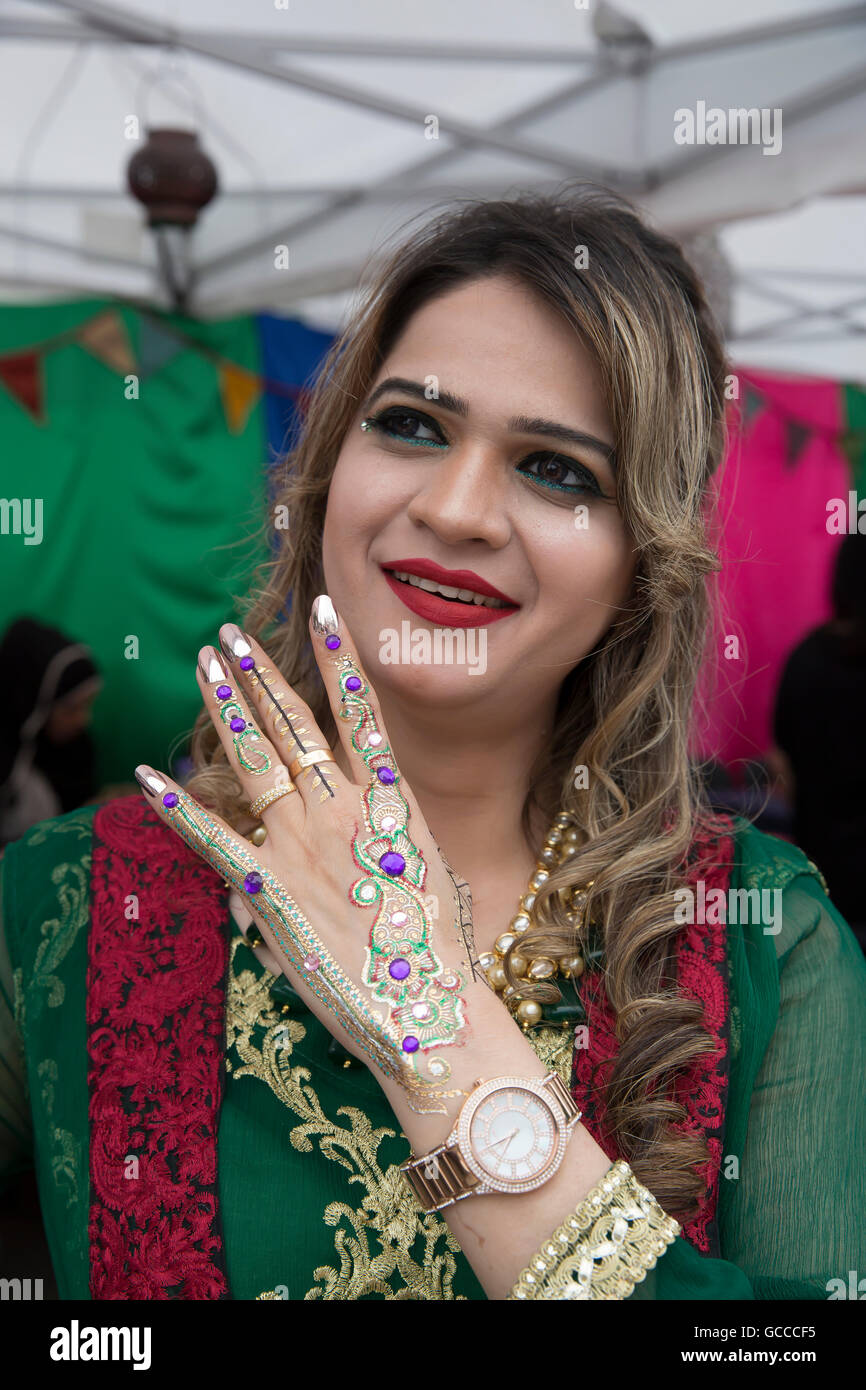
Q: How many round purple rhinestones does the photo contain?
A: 11